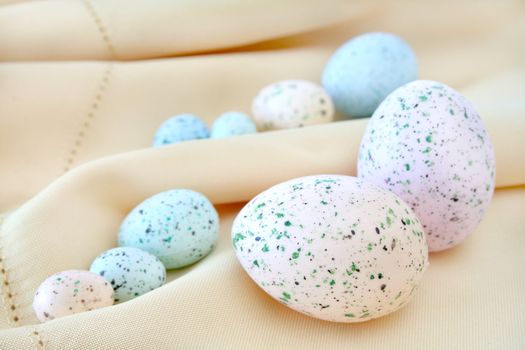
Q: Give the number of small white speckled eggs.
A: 2